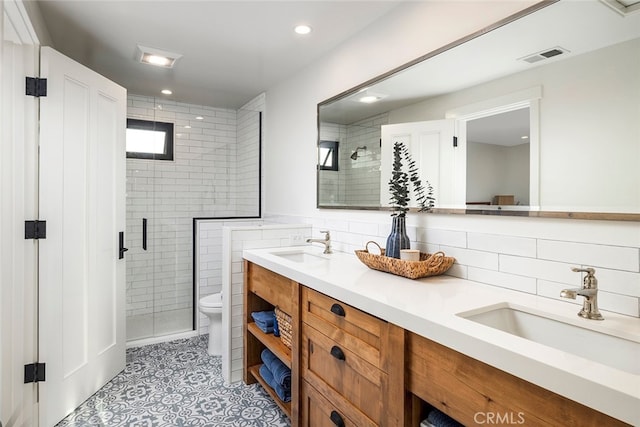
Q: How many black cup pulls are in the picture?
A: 3